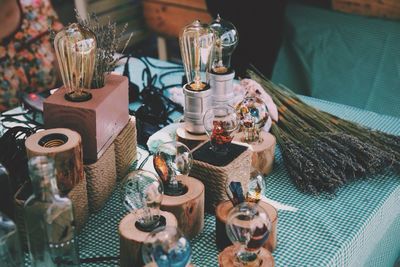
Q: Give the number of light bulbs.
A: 10